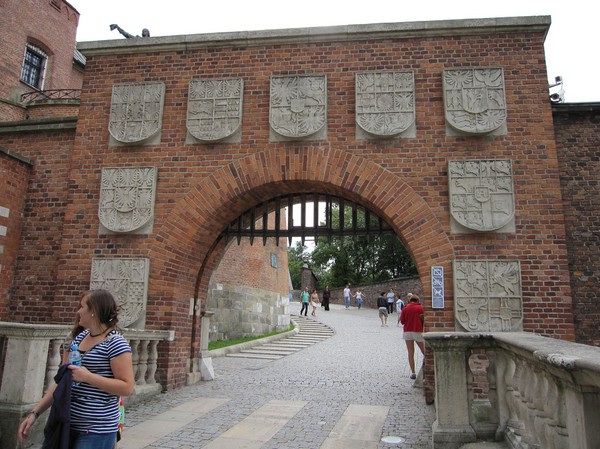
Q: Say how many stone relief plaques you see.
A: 9